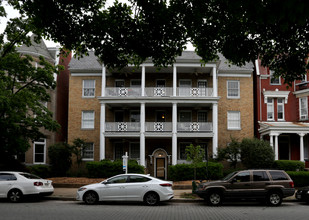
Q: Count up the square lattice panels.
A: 6